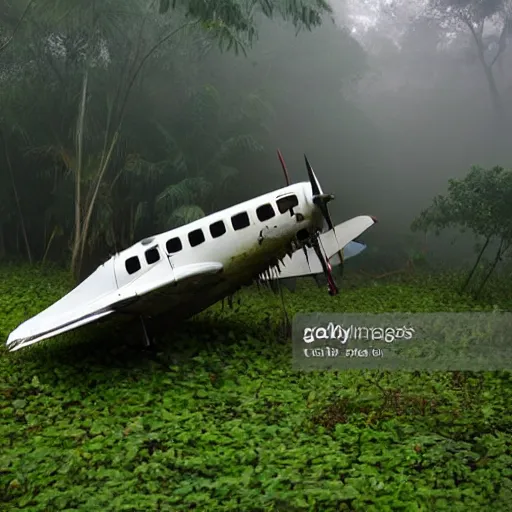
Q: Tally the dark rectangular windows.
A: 8